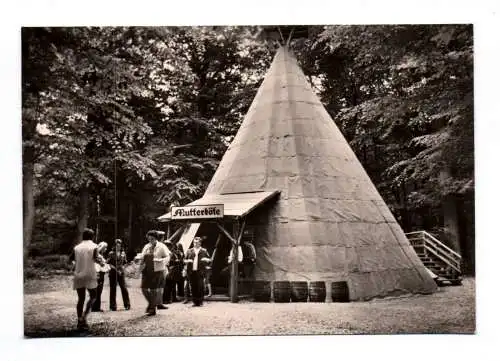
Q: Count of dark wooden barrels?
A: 5